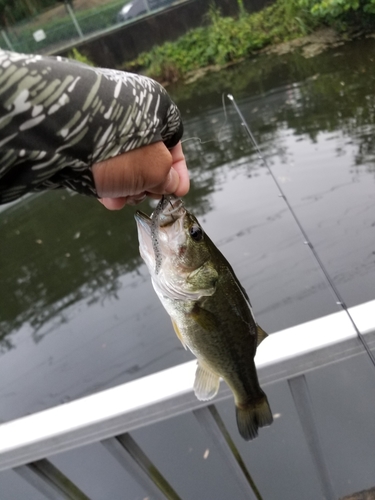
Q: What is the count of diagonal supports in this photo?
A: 4